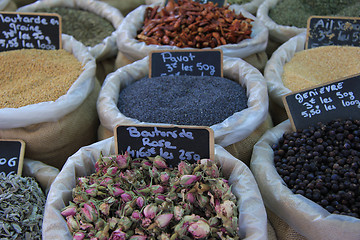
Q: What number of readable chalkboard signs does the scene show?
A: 5